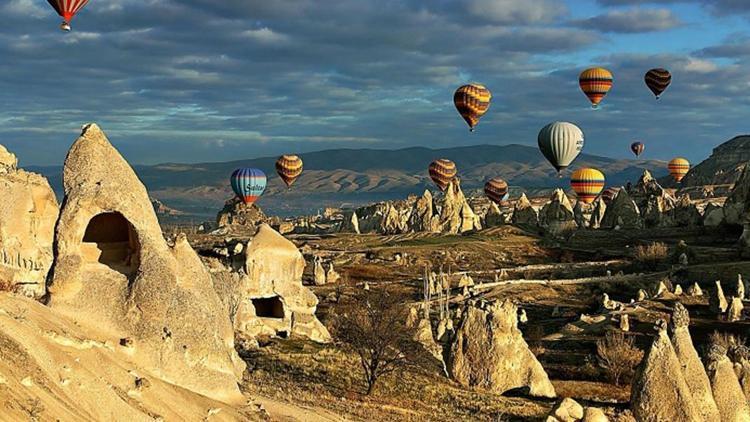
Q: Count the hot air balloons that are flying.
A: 12